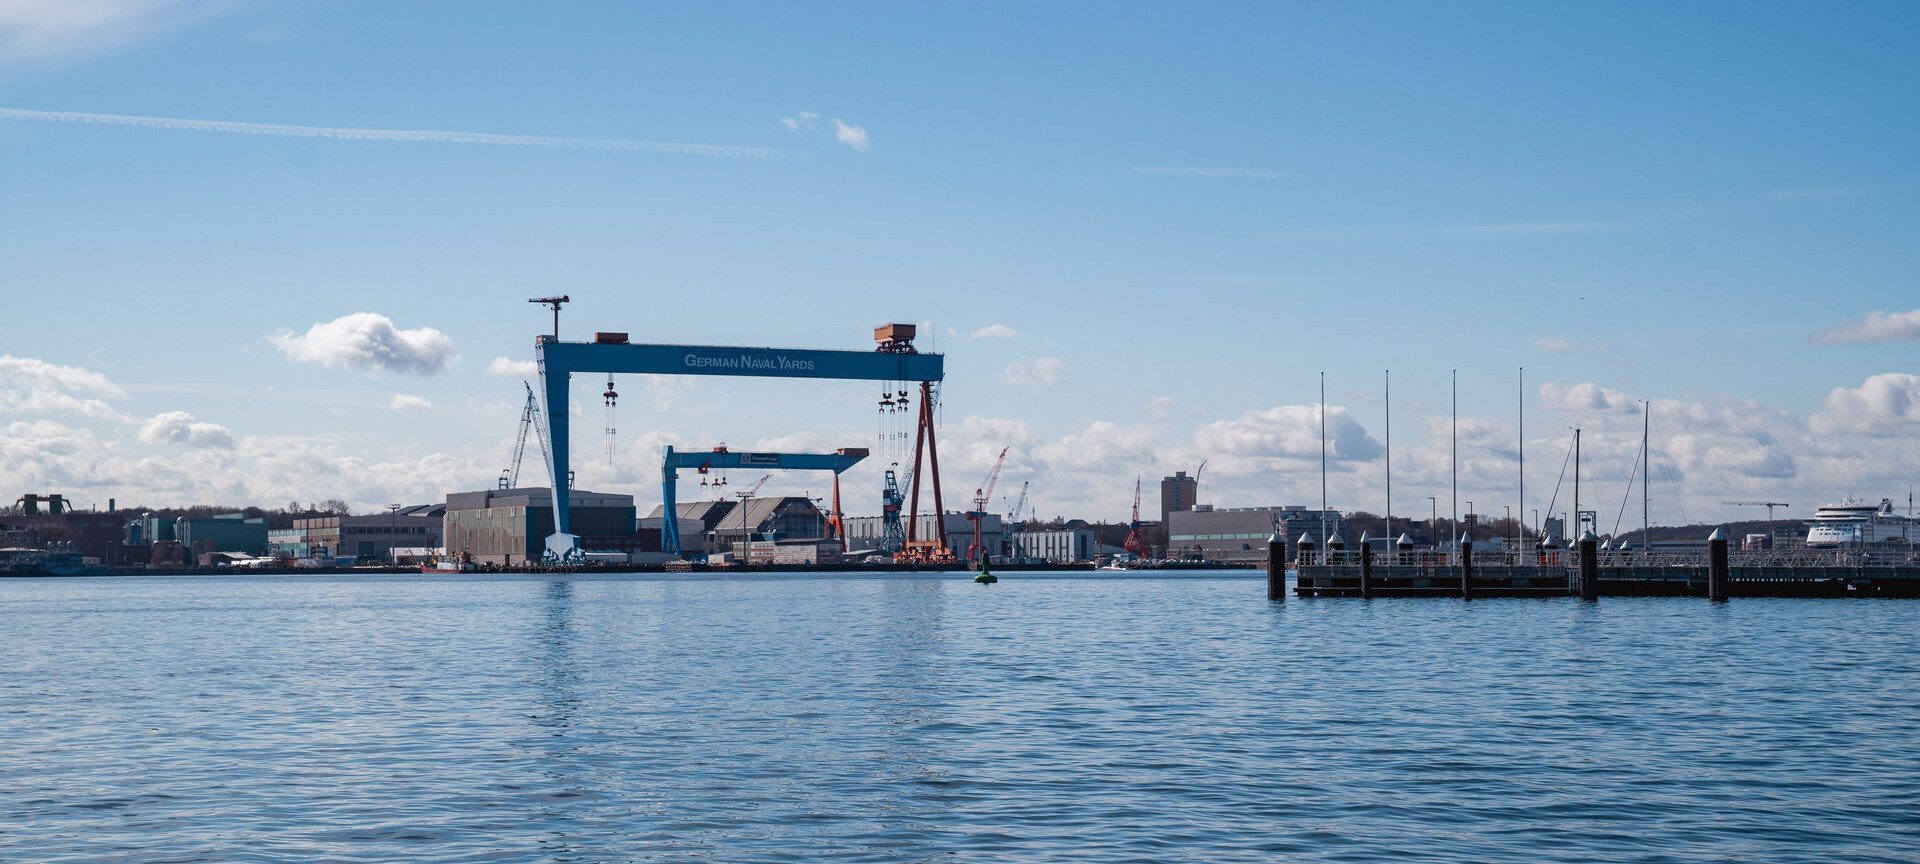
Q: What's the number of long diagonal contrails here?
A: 1